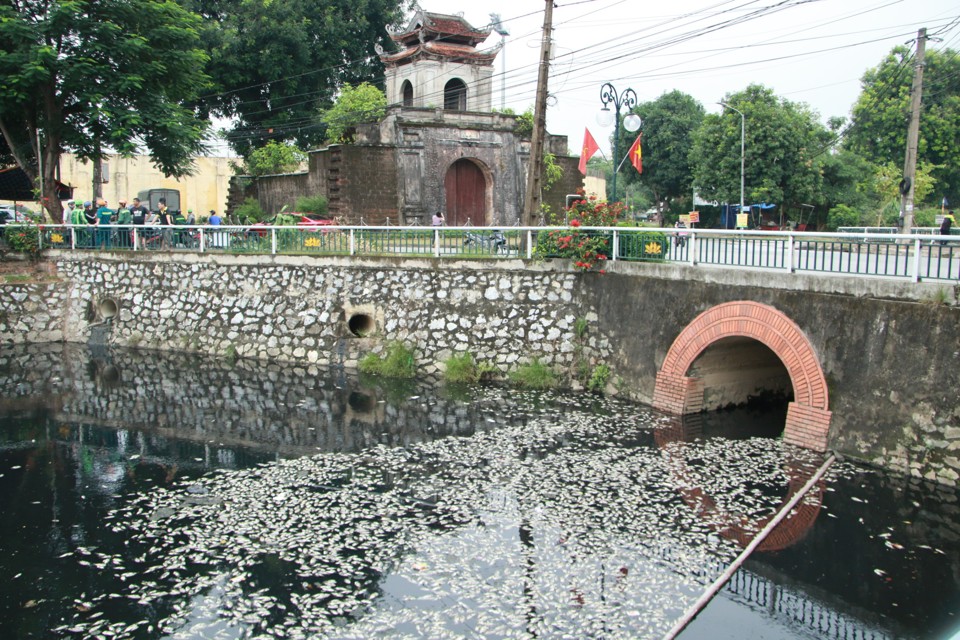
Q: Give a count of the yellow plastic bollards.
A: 0